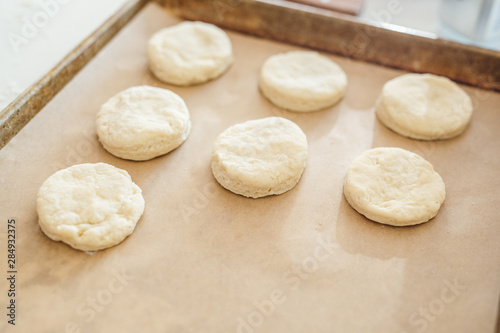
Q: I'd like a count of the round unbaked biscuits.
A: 7